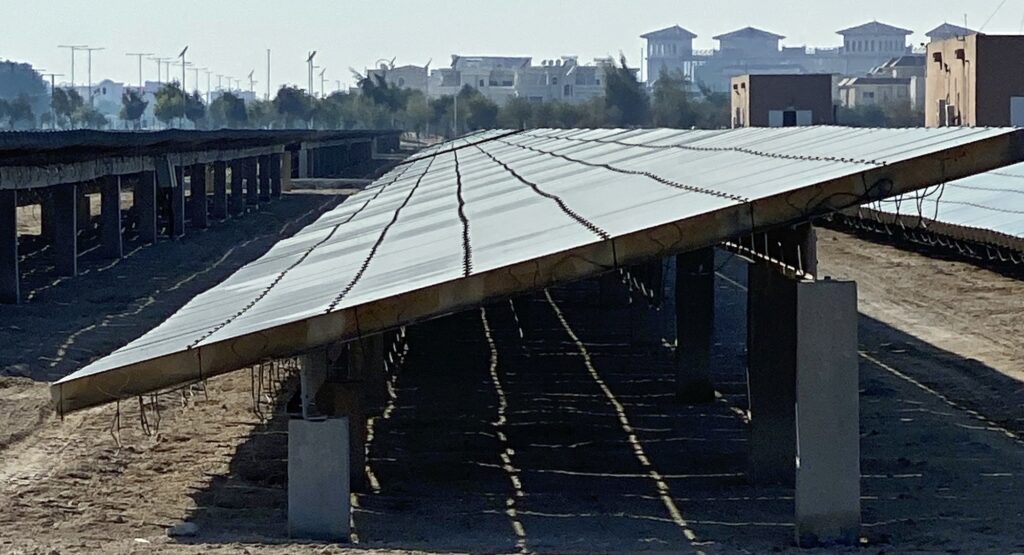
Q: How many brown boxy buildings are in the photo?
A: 2